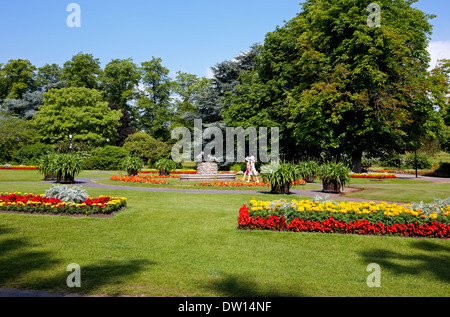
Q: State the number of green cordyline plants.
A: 7